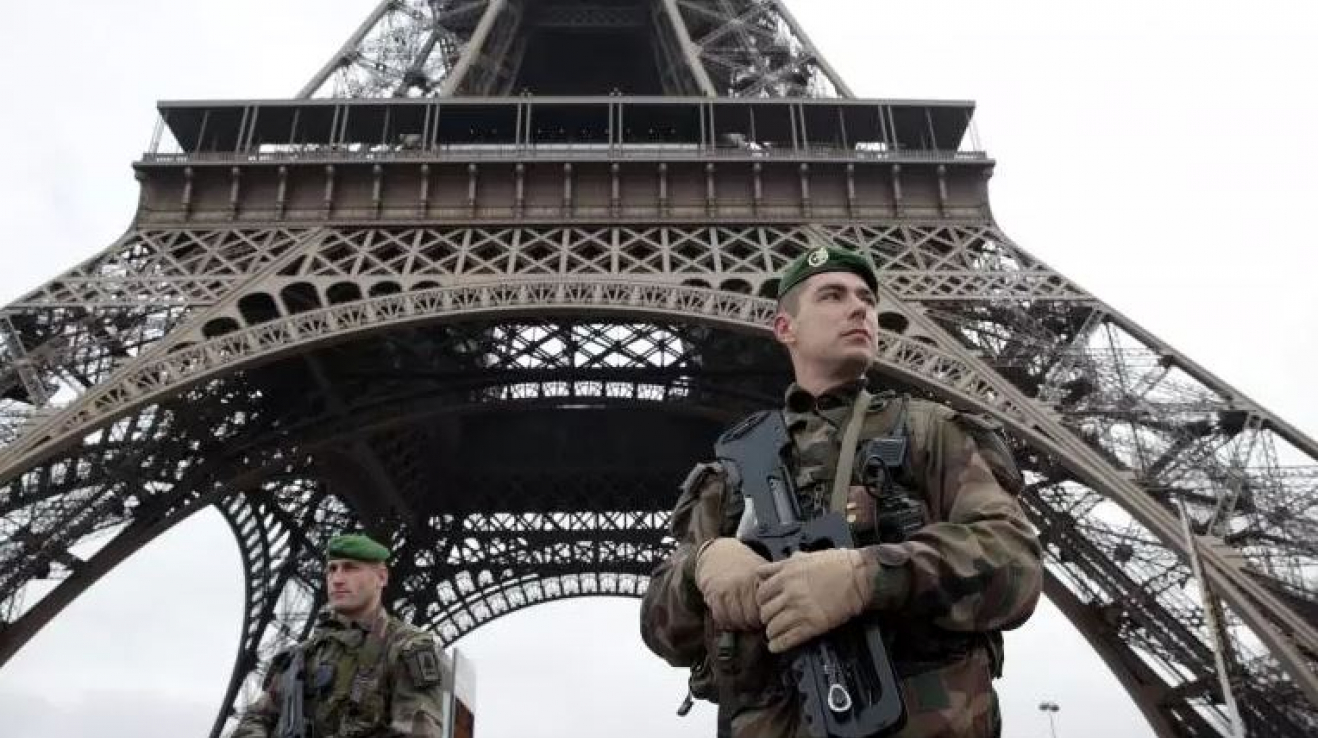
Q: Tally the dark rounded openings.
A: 12